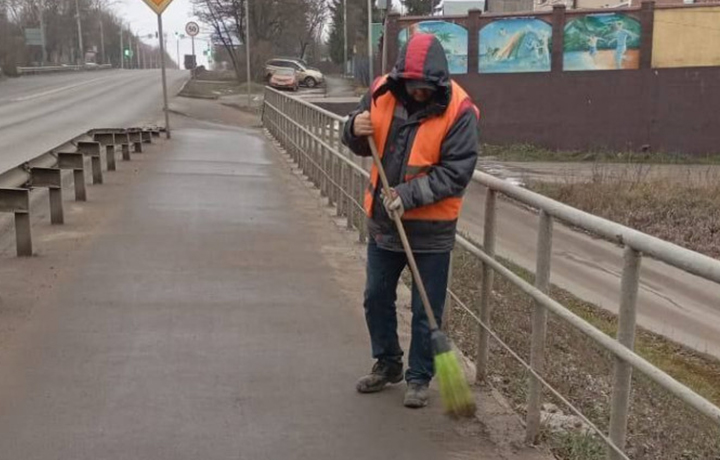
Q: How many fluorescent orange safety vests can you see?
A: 1